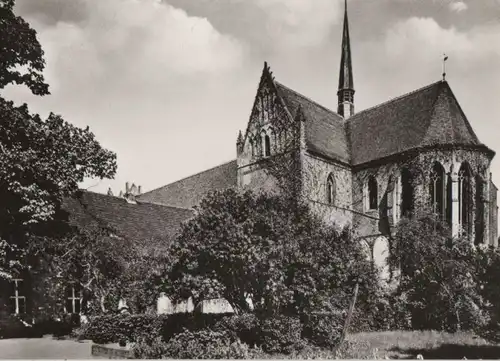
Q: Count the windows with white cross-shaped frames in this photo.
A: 2